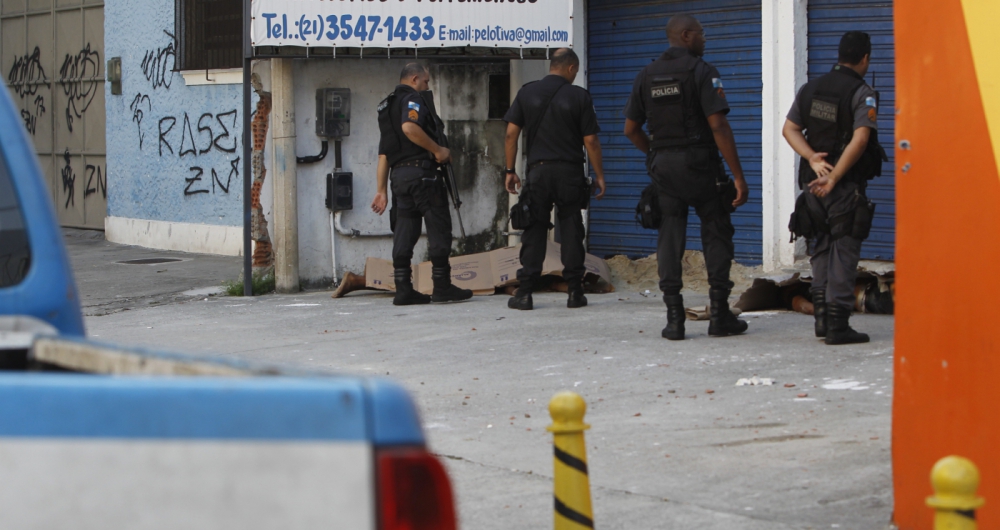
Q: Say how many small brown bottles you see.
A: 0